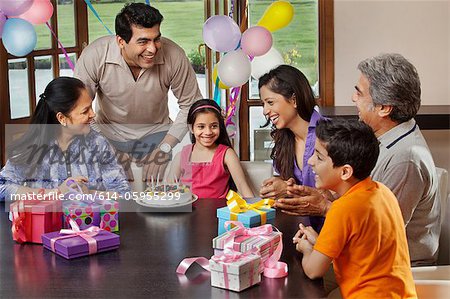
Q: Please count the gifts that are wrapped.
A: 6